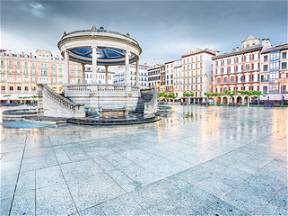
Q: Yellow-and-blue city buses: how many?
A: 0